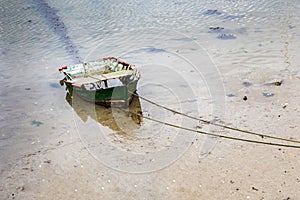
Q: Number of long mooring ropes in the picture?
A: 2